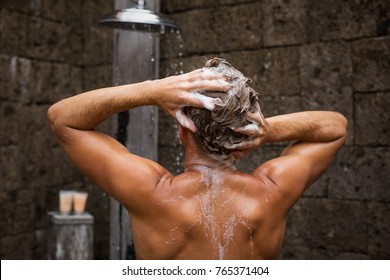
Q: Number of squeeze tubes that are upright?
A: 2